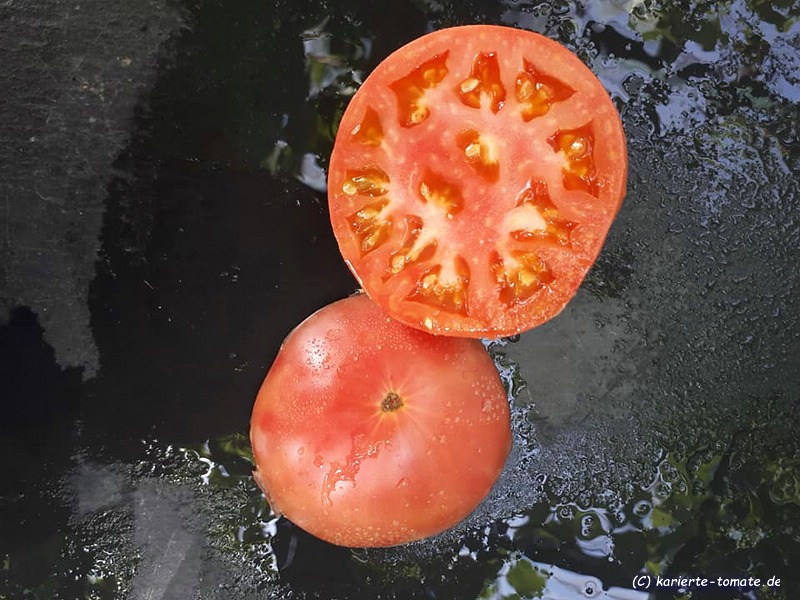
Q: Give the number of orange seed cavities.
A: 13